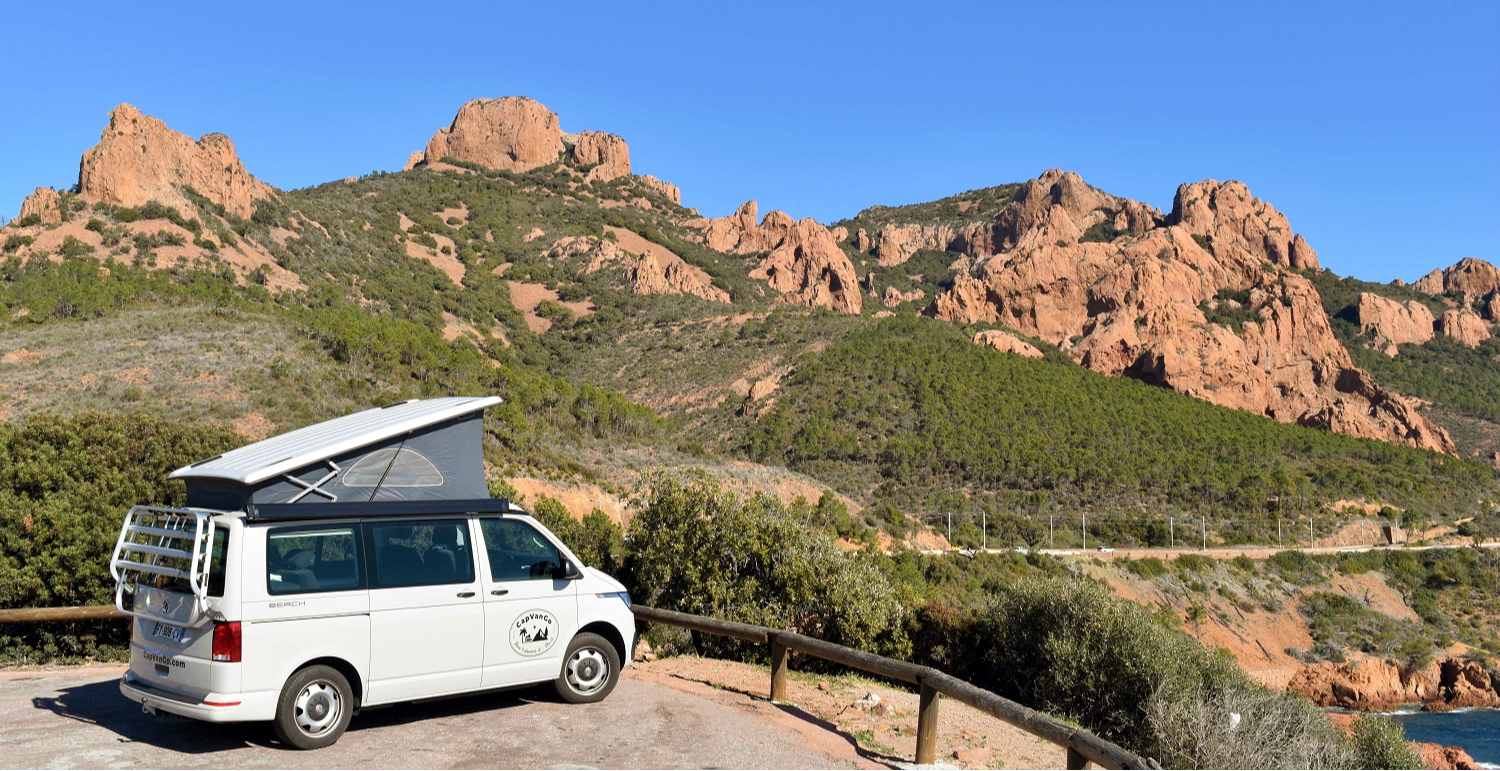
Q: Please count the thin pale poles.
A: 10